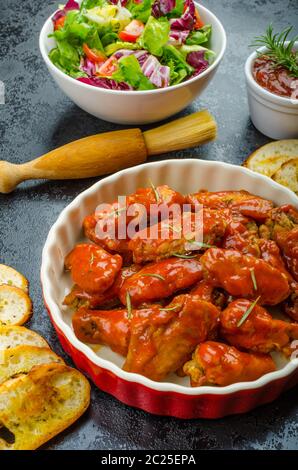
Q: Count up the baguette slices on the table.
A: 7